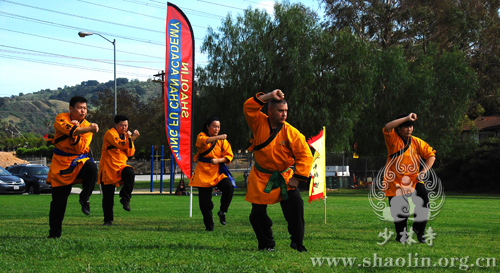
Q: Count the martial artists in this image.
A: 5